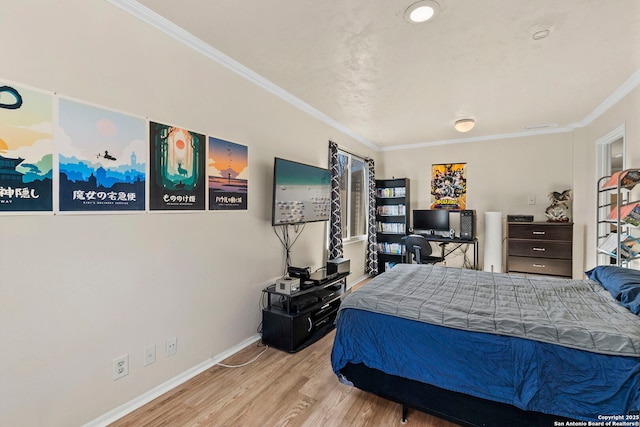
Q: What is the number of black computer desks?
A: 1